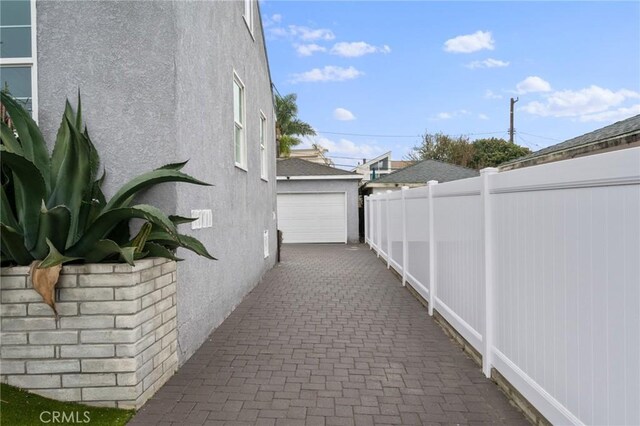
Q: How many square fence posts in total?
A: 7